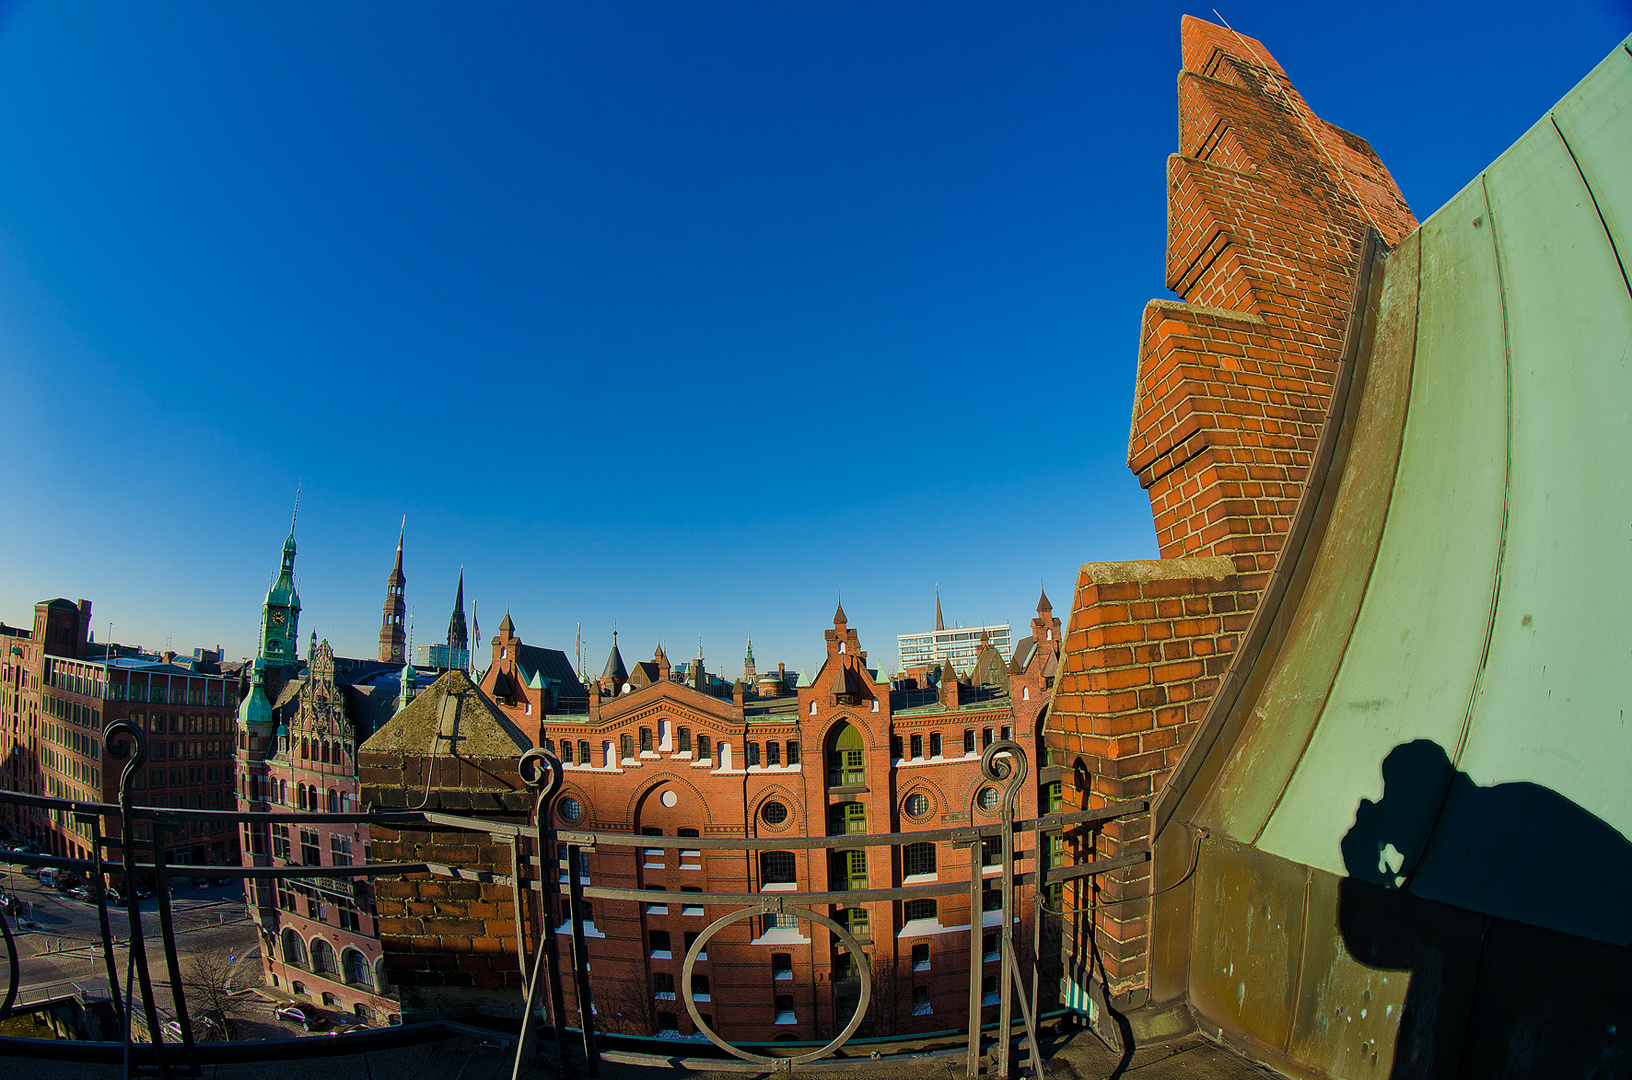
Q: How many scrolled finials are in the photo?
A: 3